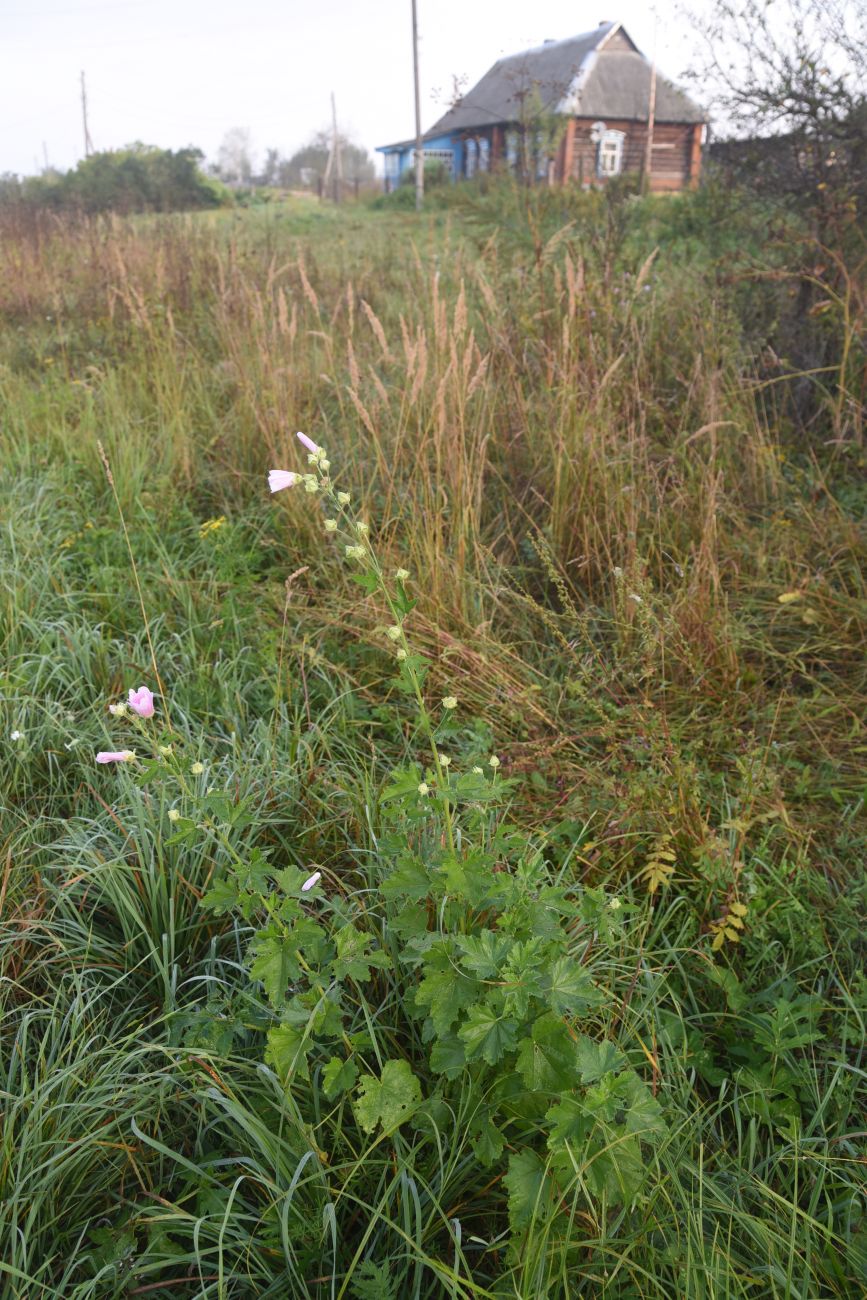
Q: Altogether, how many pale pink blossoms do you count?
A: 5